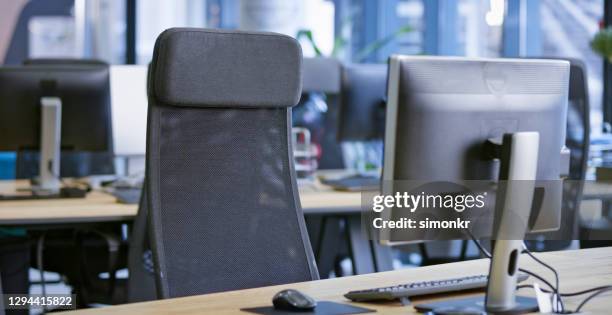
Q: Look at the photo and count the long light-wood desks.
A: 2